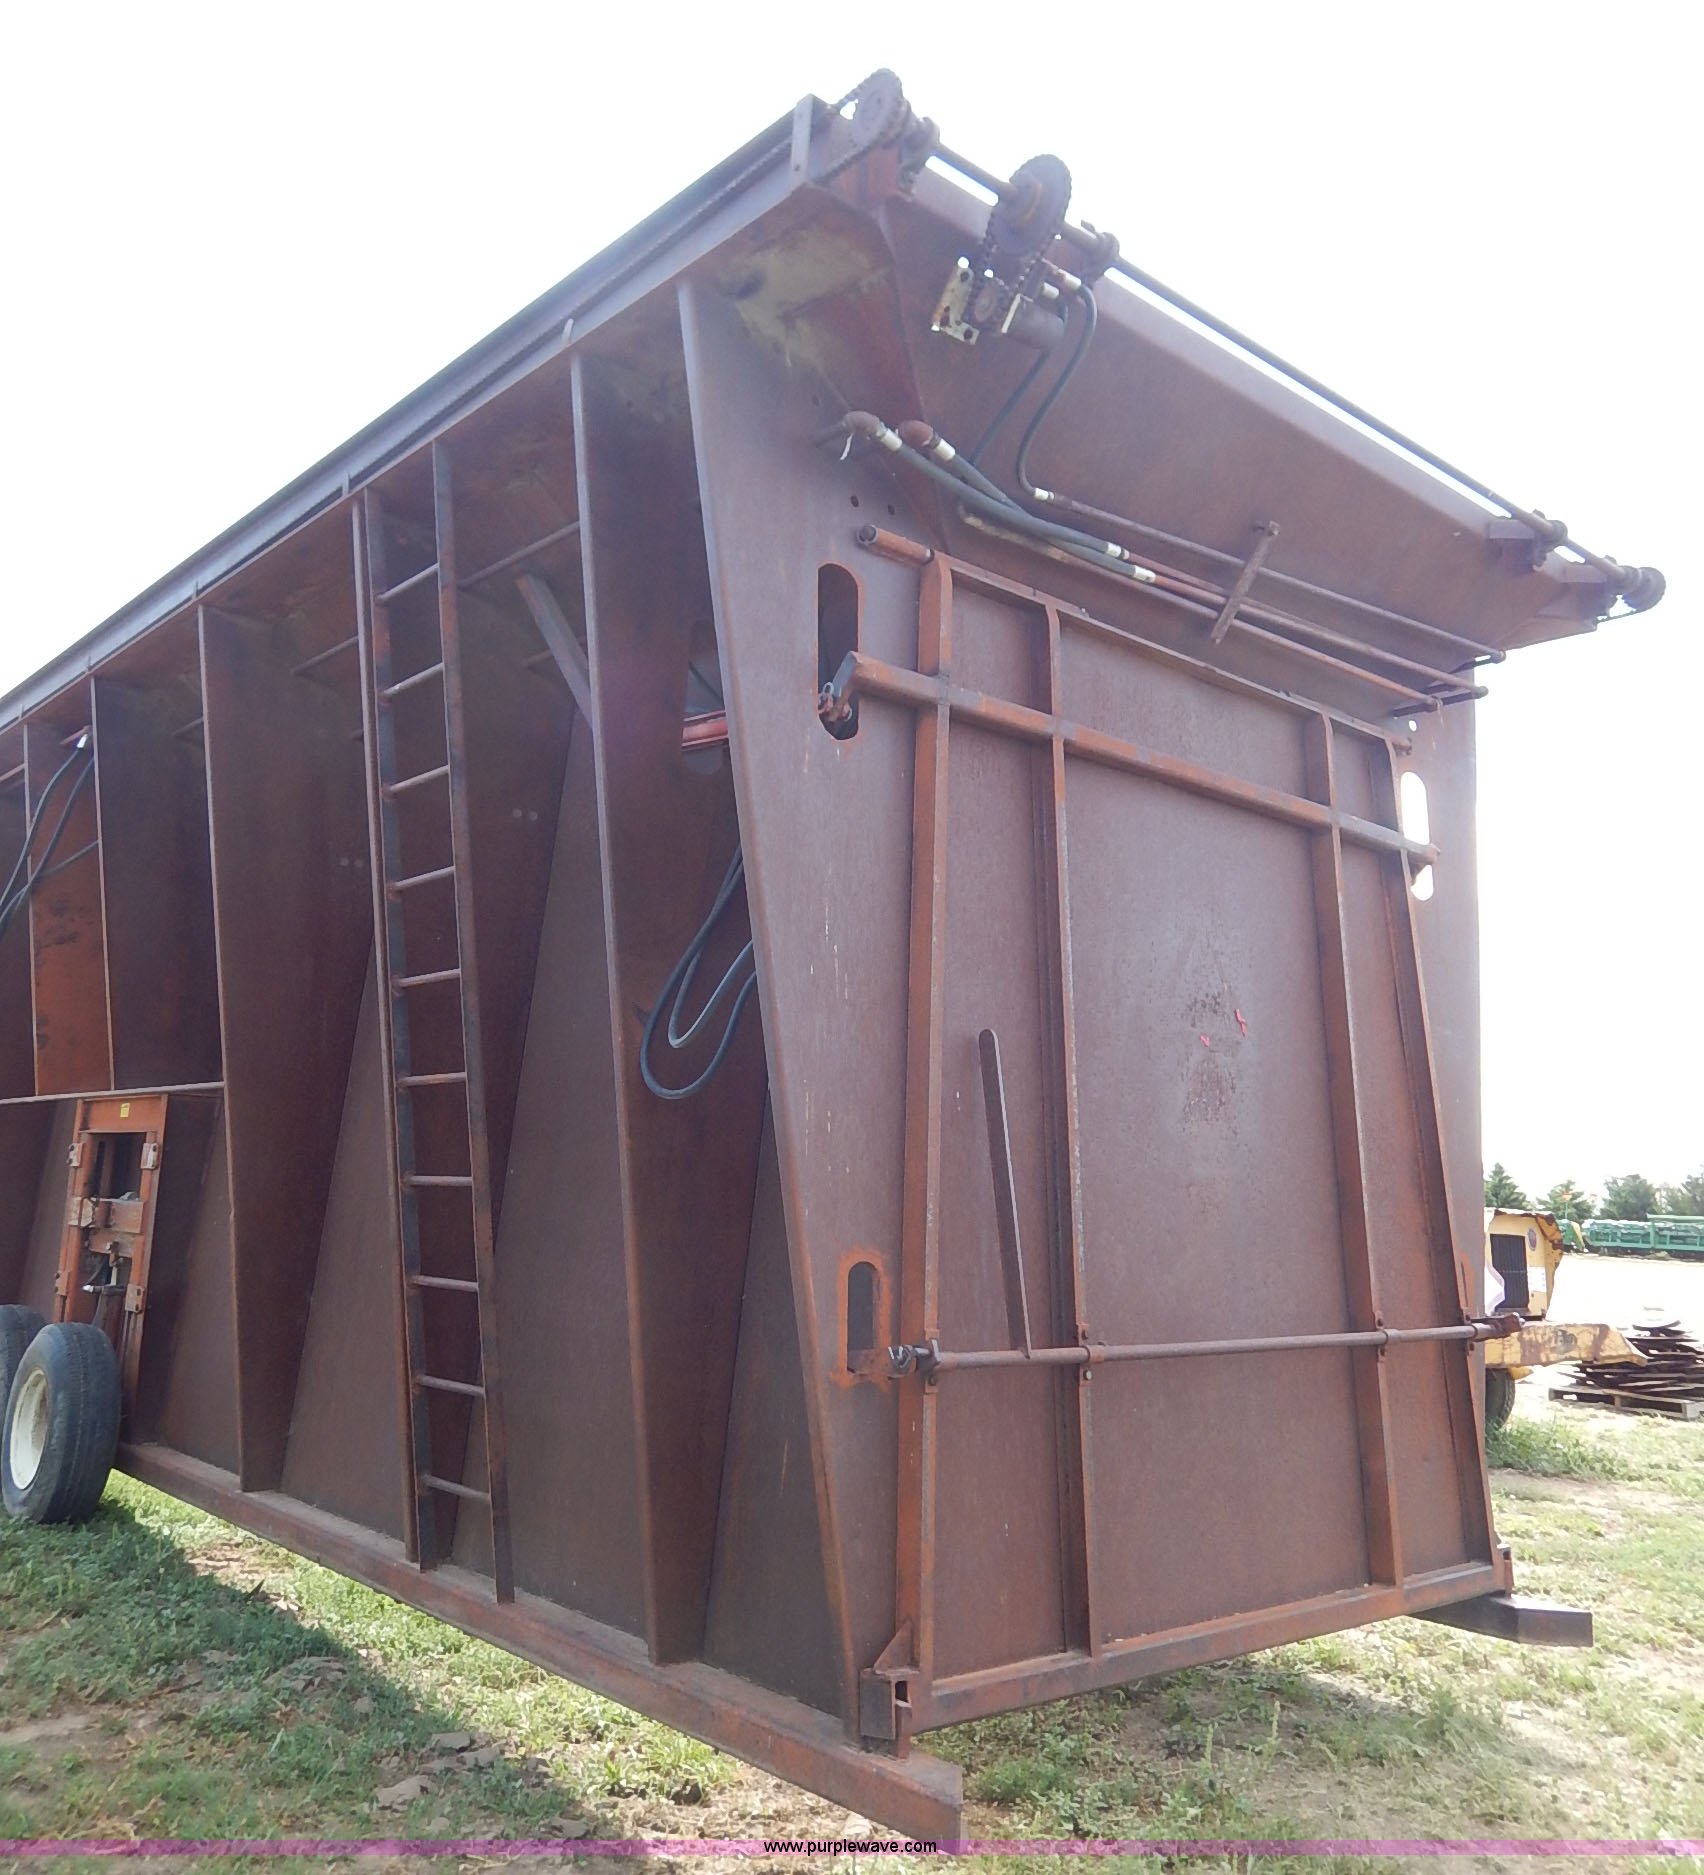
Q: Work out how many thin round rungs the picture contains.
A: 10